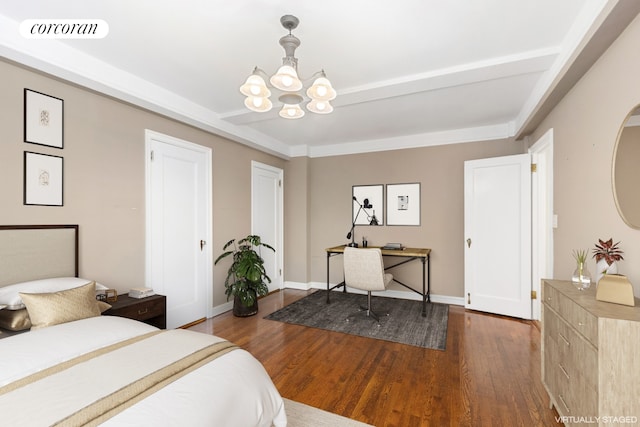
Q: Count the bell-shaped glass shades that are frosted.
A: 6